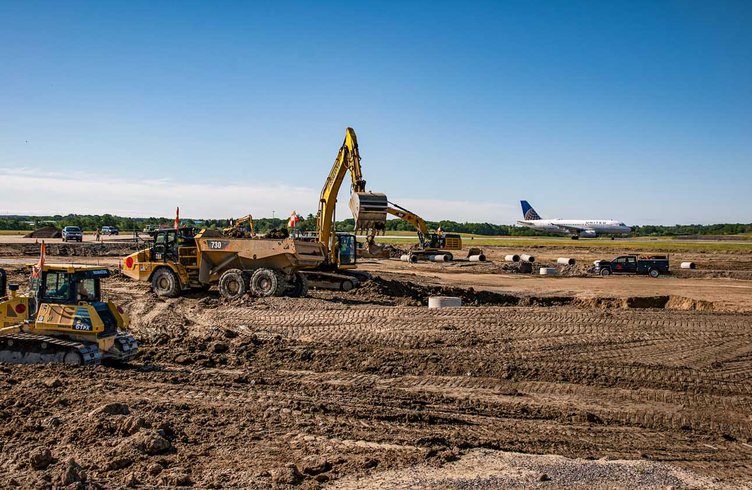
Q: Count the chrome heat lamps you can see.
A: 0